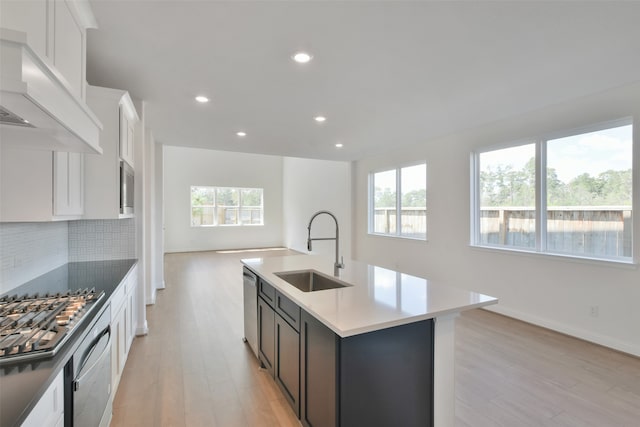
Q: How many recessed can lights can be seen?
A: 5